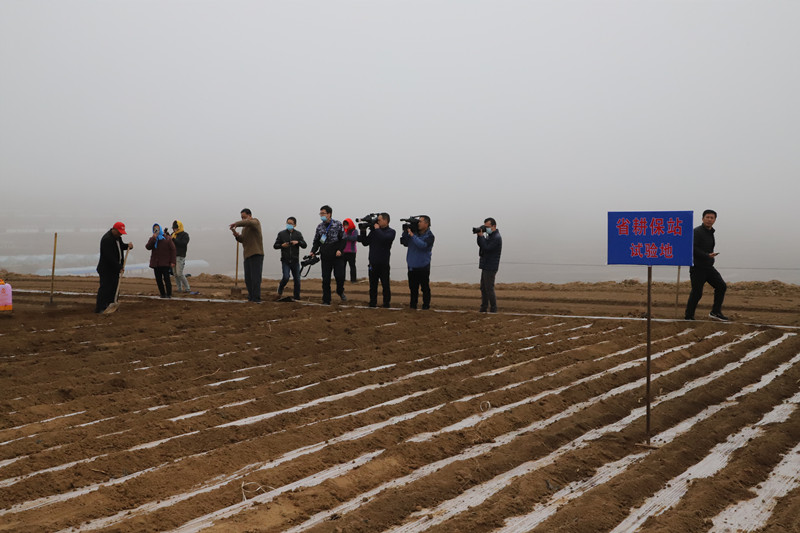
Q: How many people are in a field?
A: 11